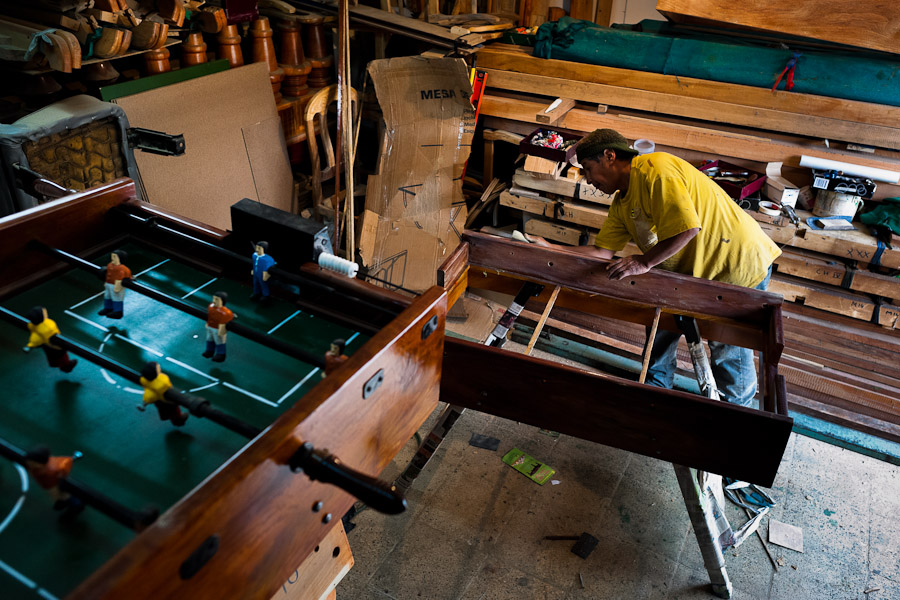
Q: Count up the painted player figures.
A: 7